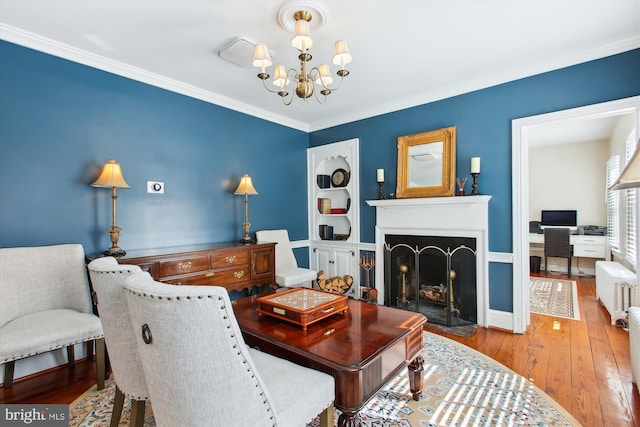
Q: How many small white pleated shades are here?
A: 5